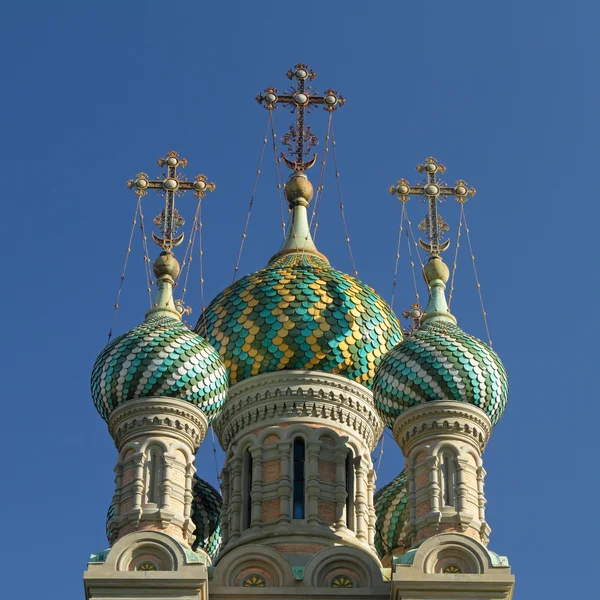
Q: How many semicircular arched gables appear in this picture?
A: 4